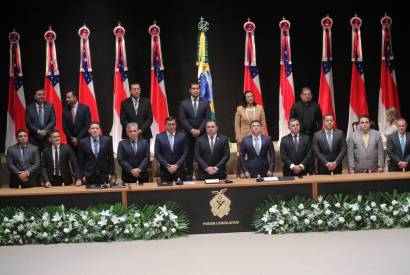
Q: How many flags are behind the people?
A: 11